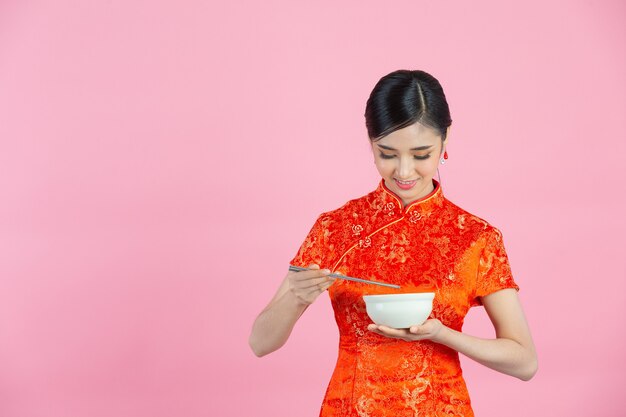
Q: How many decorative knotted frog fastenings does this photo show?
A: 2